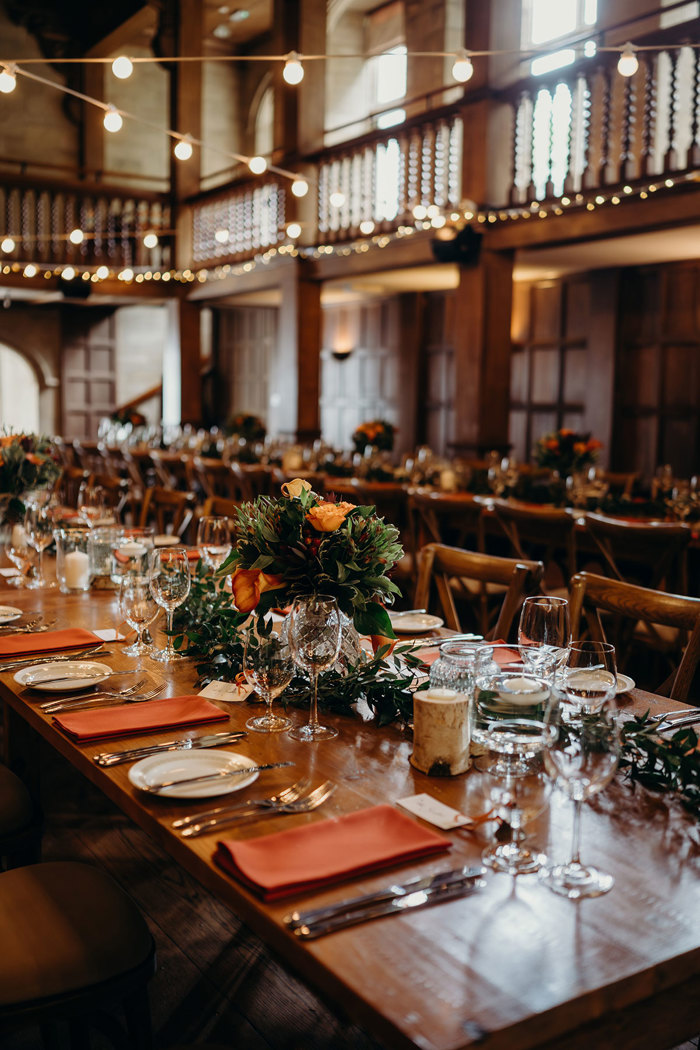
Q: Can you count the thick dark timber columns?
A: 3